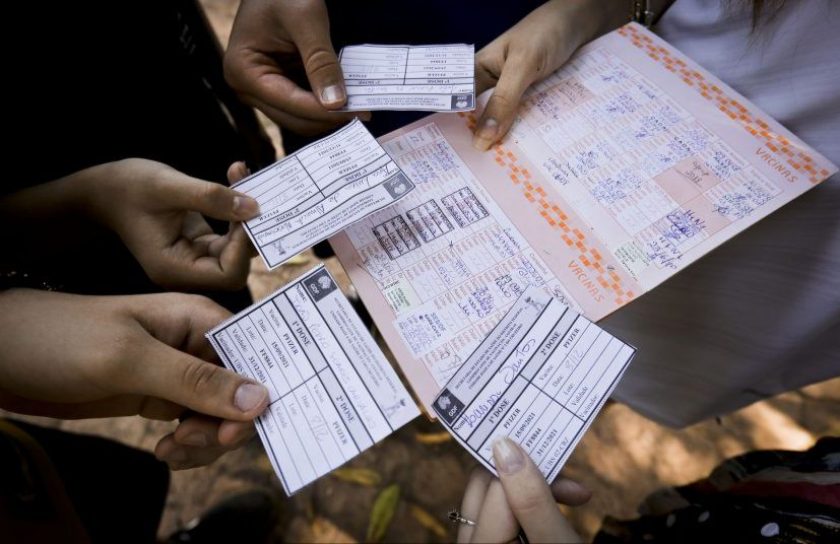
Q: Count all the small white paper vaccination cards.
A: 4